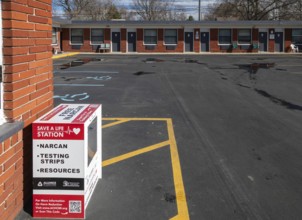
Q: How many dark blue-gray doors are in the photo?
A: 6